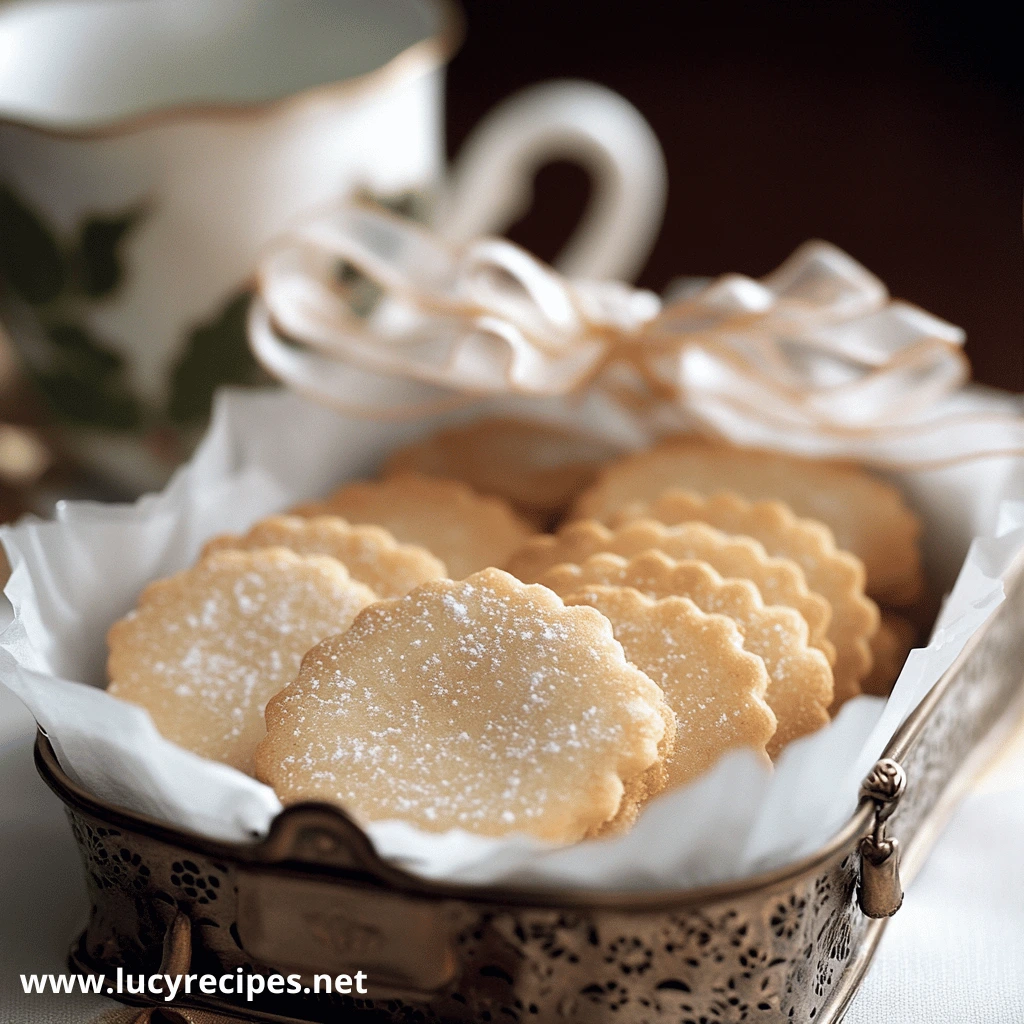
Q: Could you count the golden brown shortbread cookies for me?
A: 11